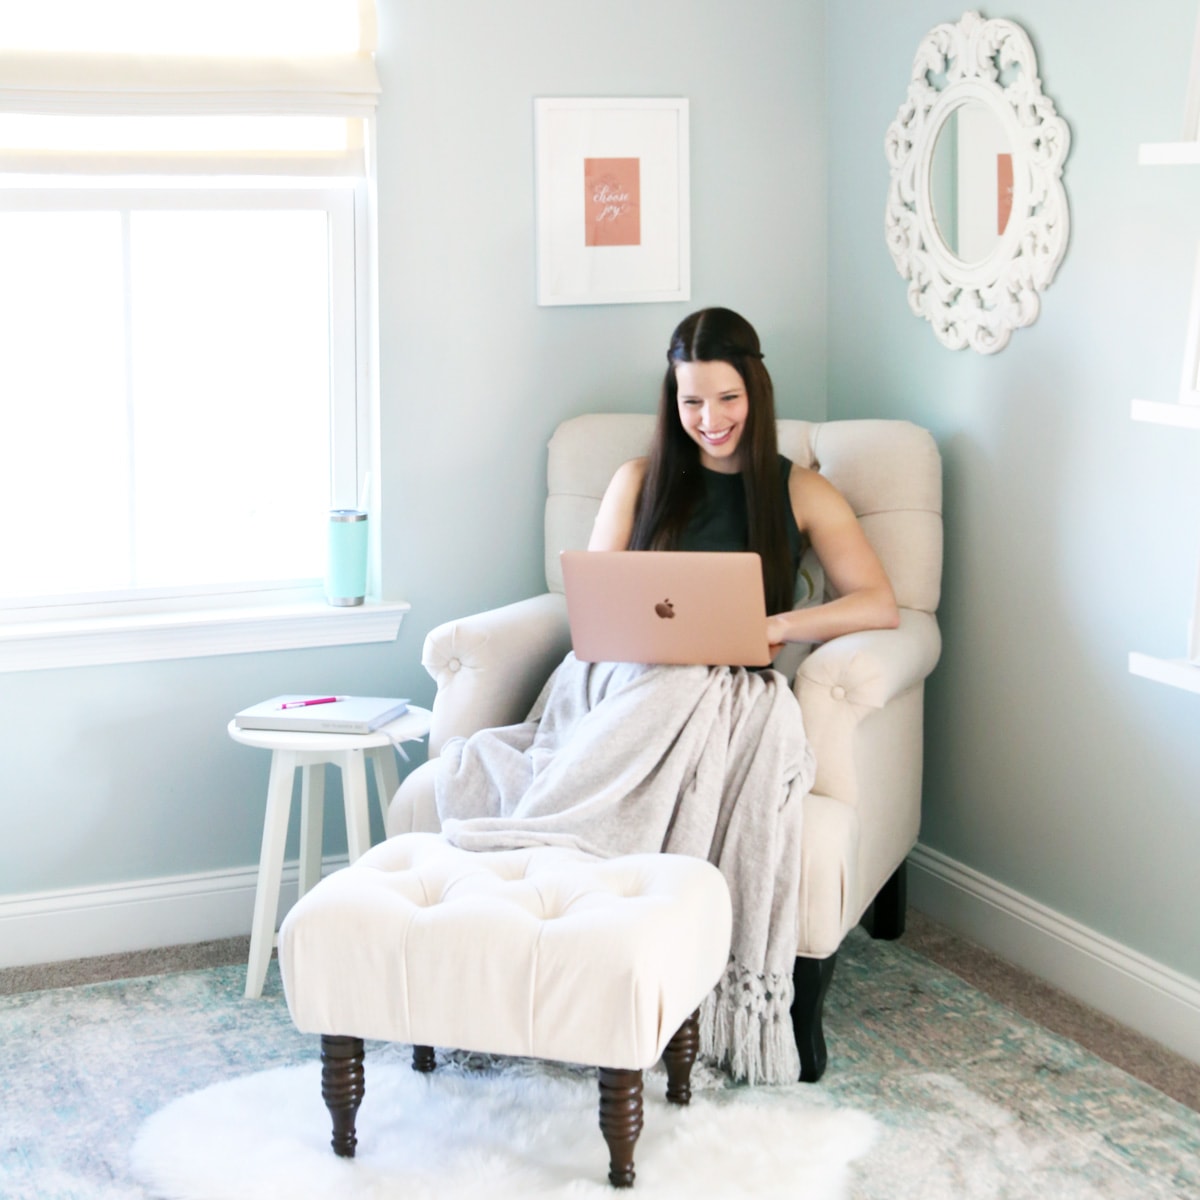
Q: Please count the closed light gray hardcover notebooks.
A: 1